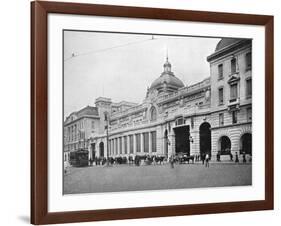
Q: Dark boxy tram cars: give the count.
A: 1